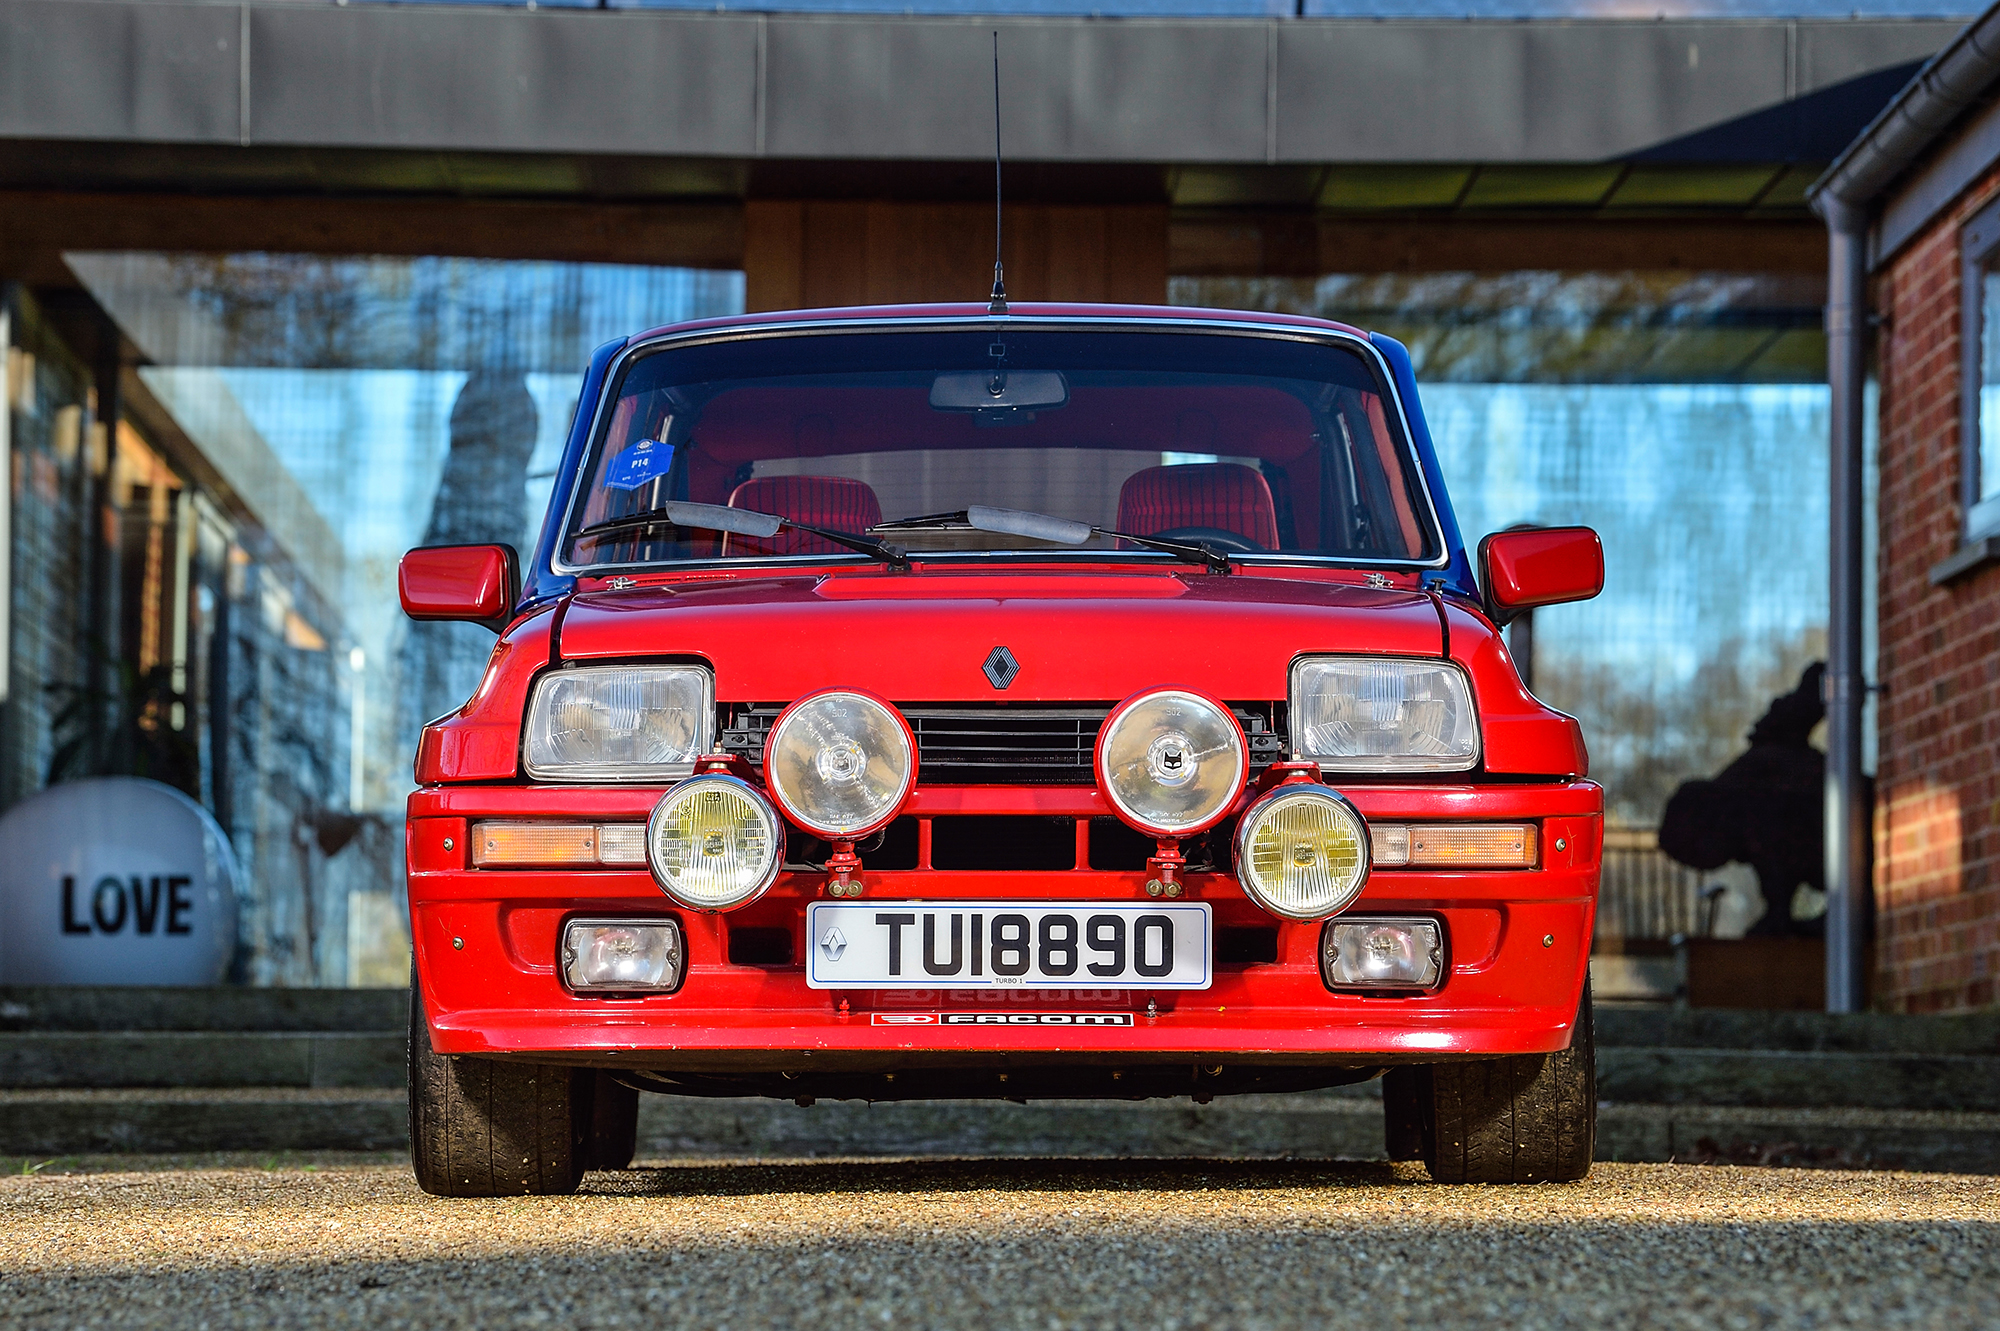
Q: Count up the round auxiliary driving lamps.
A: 4